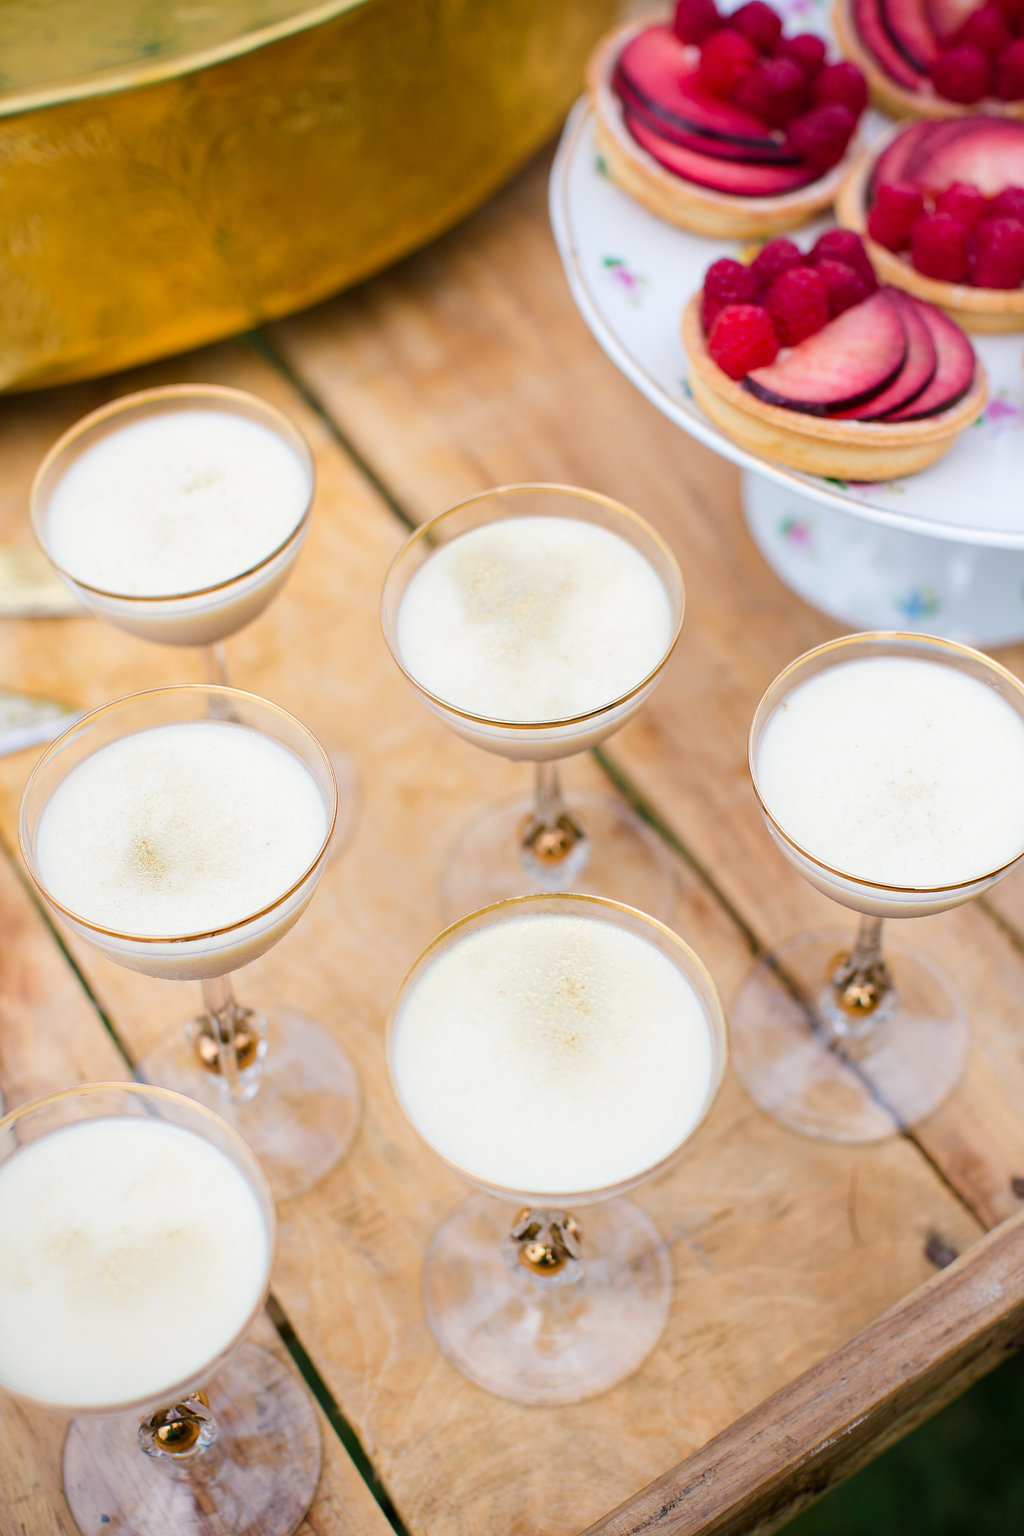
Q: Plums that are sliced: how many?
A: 12